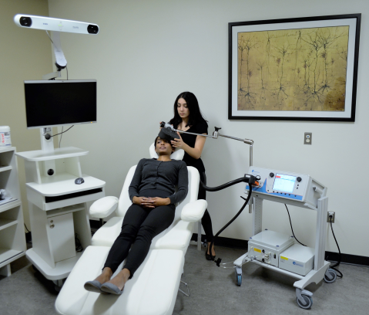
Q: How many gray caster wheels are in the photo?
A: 3